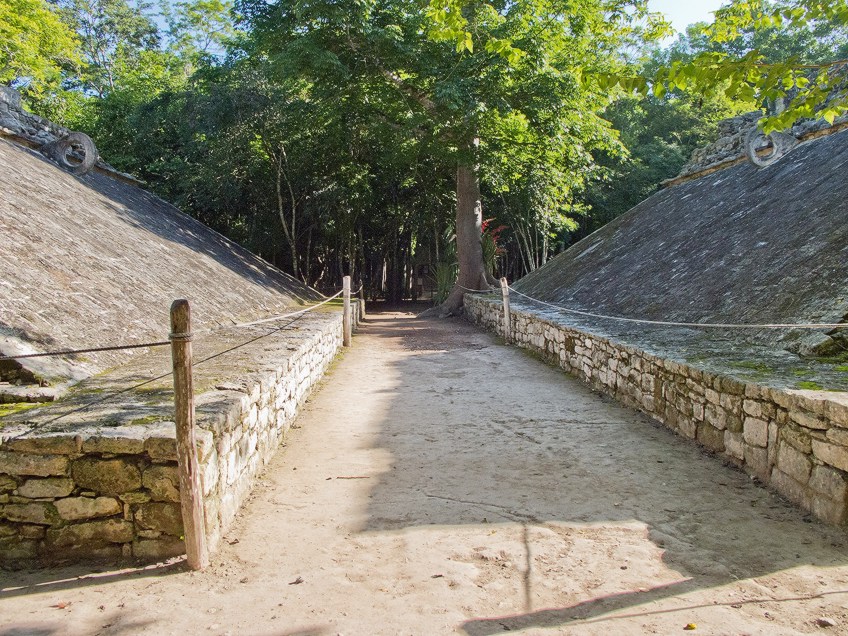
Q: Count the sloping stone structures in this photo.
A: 2